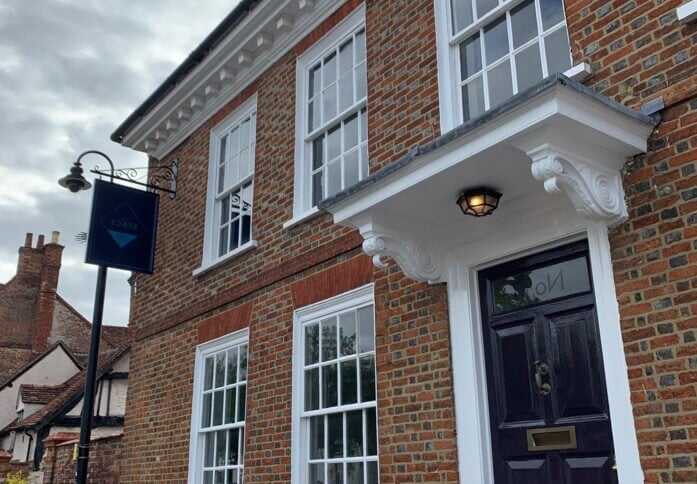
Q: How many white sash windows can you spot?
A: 5